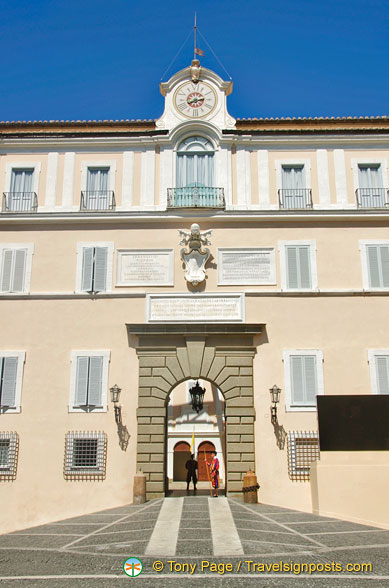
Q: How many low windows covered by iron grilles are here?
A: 3